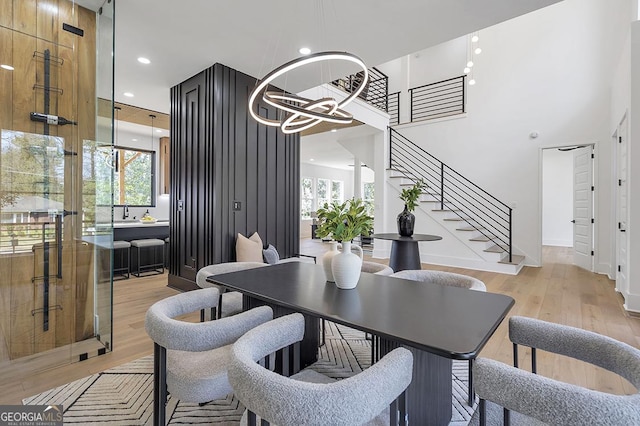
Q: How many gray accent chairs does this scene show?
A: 6